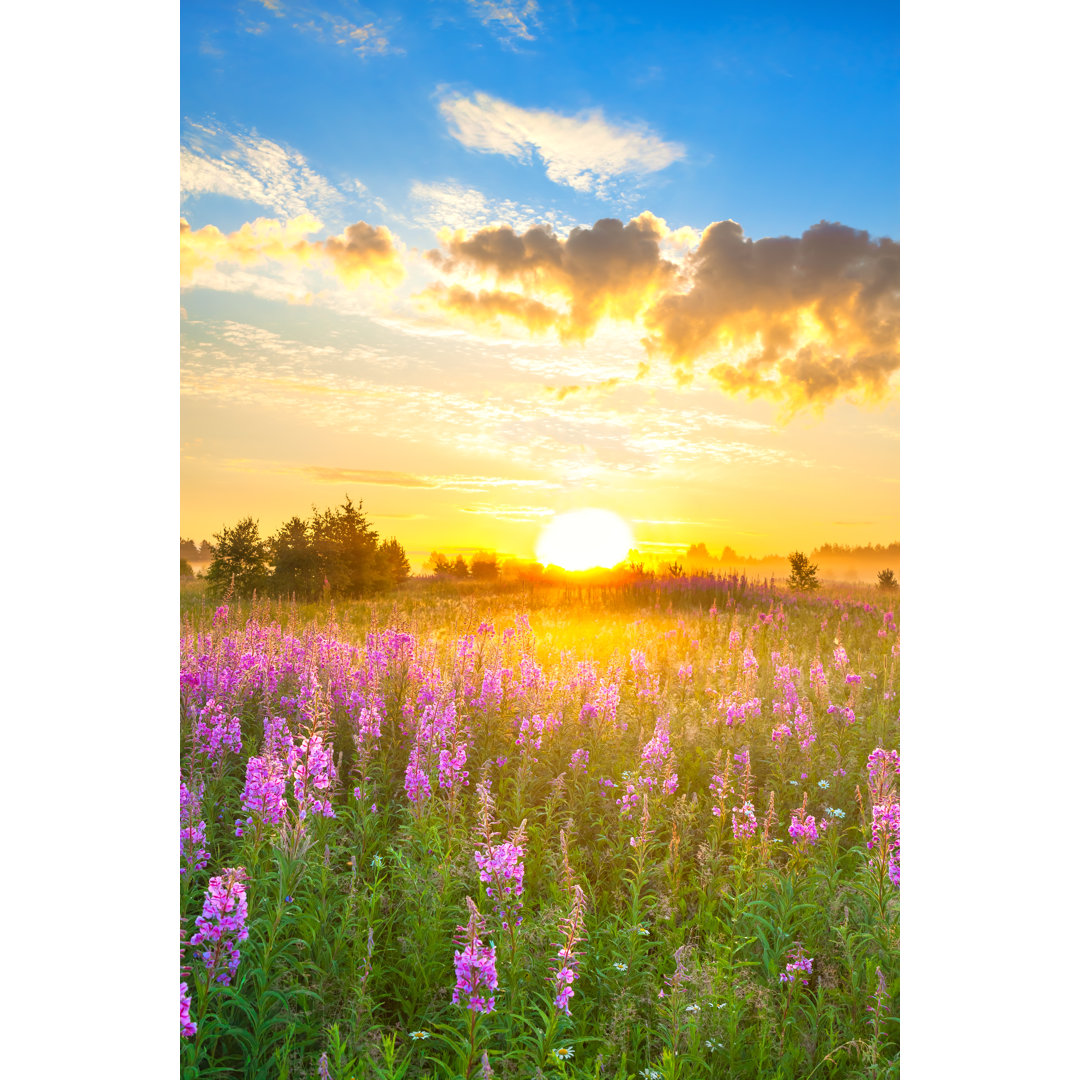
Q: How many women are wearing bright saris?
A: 0